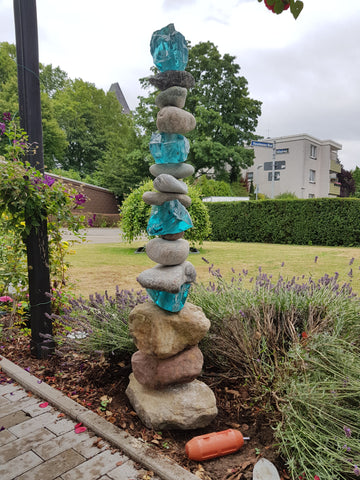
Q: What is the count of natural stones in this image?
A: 12